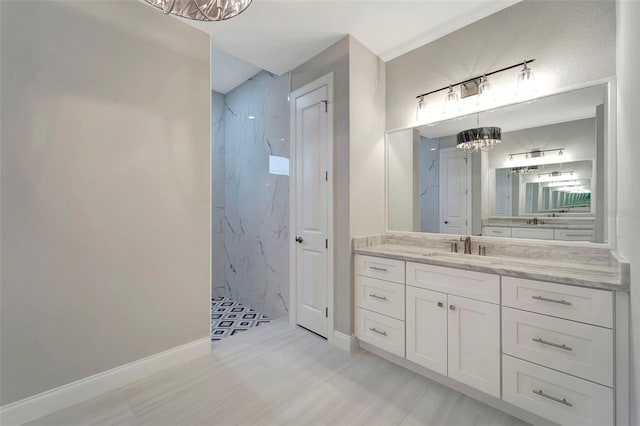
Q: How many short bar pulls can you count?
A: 3